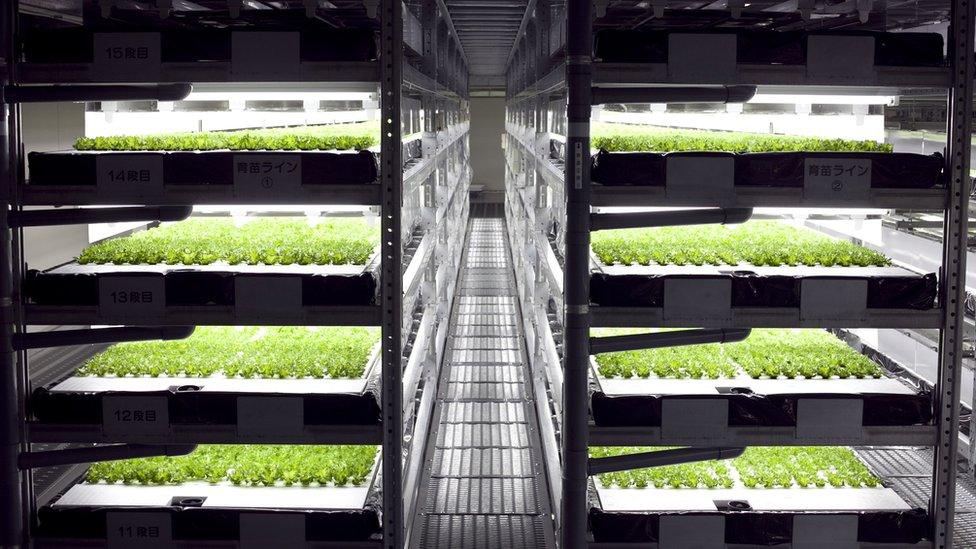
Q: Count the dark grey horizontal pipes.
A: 8